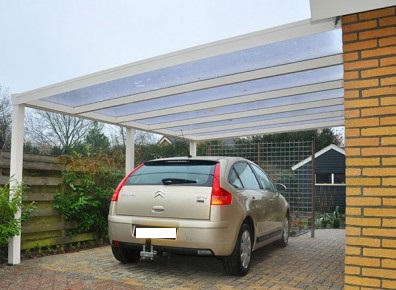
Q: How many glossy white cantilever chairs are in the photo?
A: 0